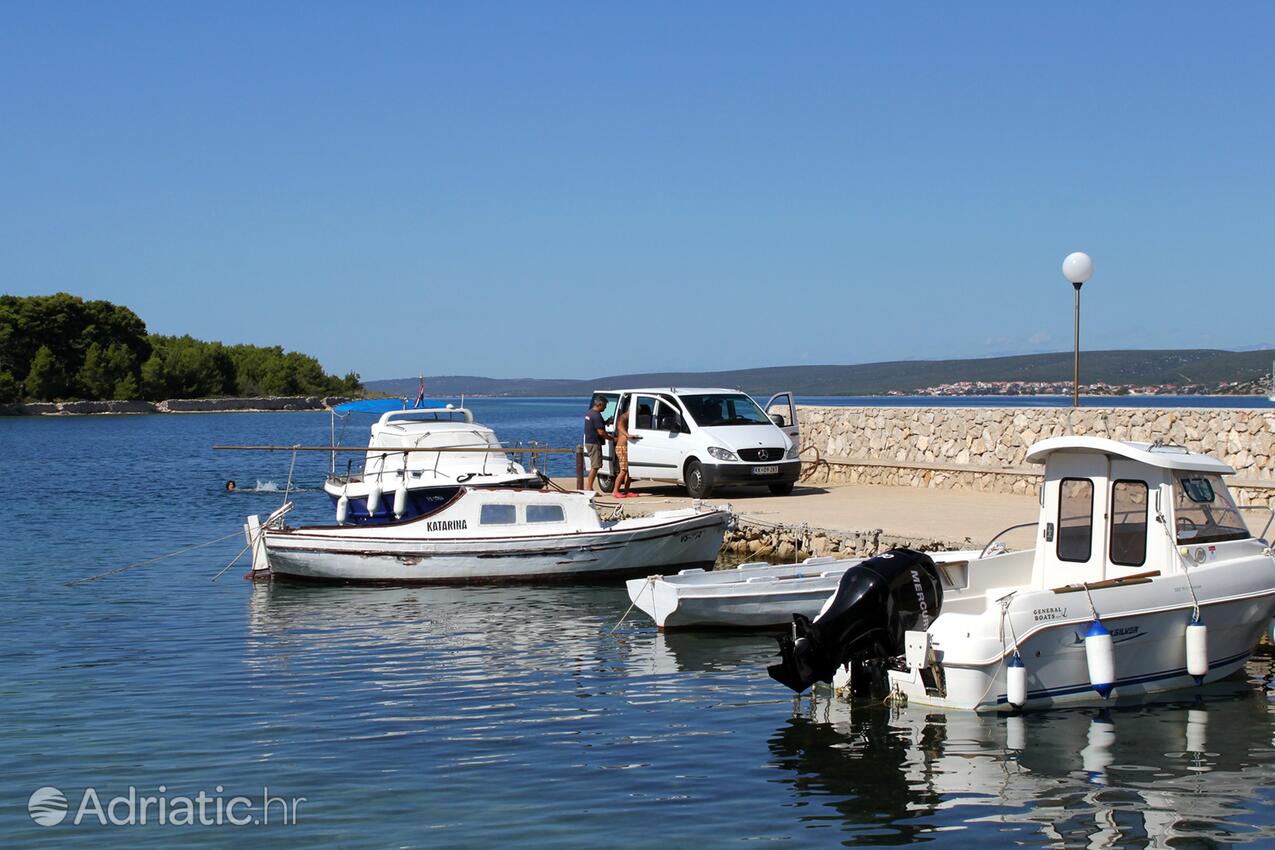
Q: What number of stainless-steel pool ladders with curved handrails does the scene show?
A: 0